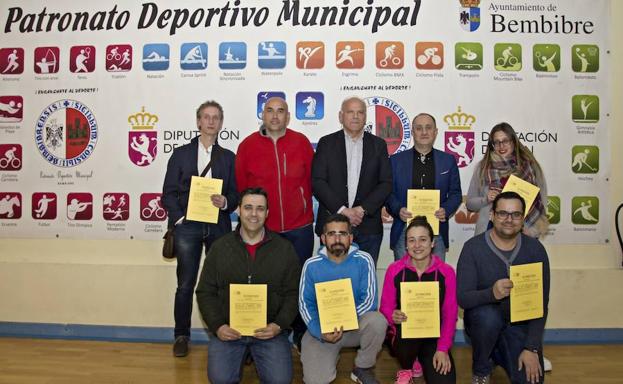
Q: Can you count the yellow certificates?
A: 7